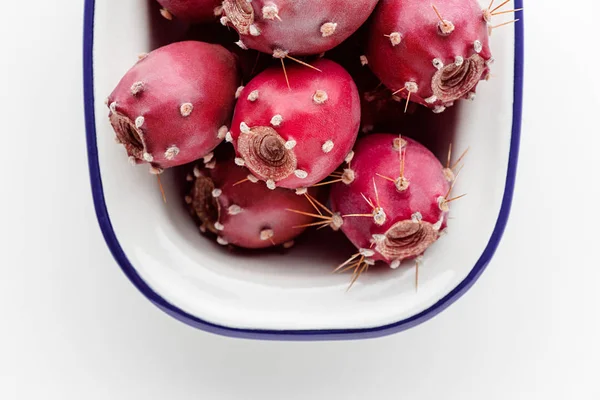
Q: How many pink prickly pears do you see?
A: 7